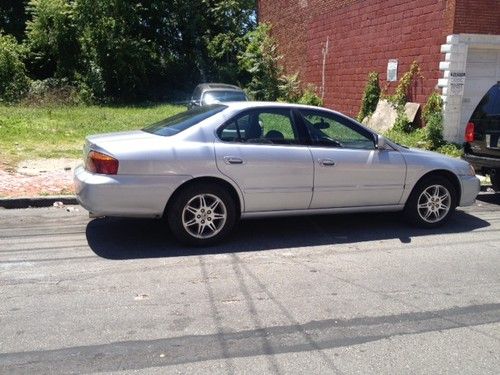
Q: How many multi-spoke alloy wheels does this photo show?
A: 2